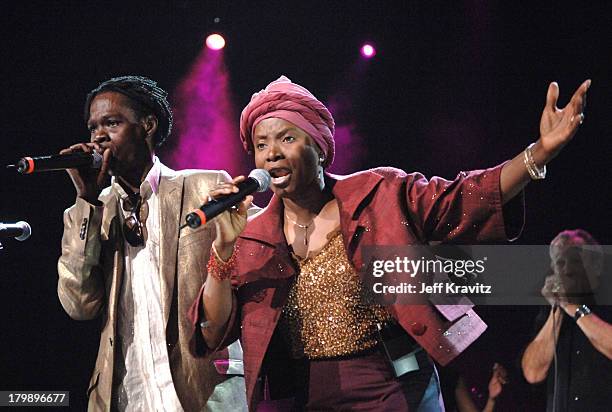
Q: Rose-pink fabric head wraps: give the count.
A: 1